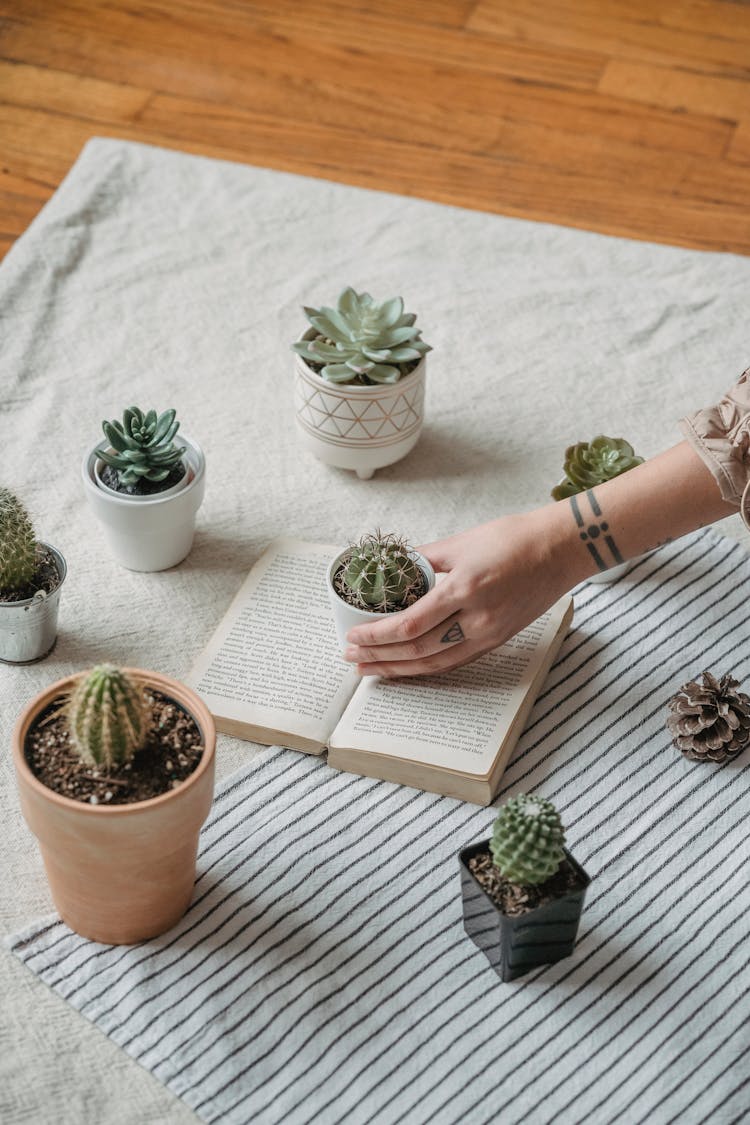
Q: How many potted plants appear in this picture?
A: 7